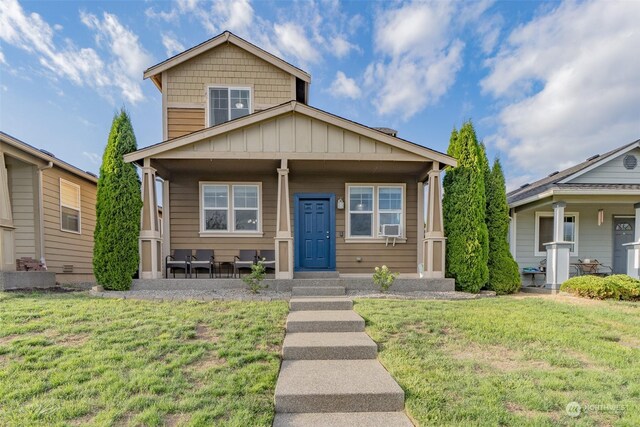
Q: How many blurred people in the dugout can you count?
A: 0